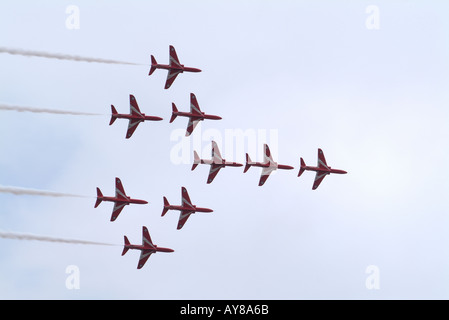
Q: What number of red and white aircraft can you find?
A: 9